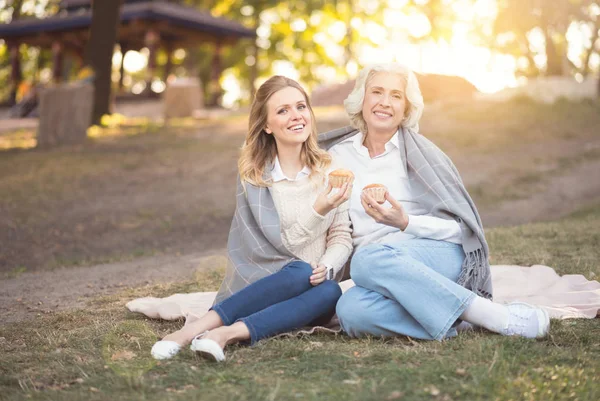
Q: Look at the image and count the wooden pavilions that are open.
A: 1